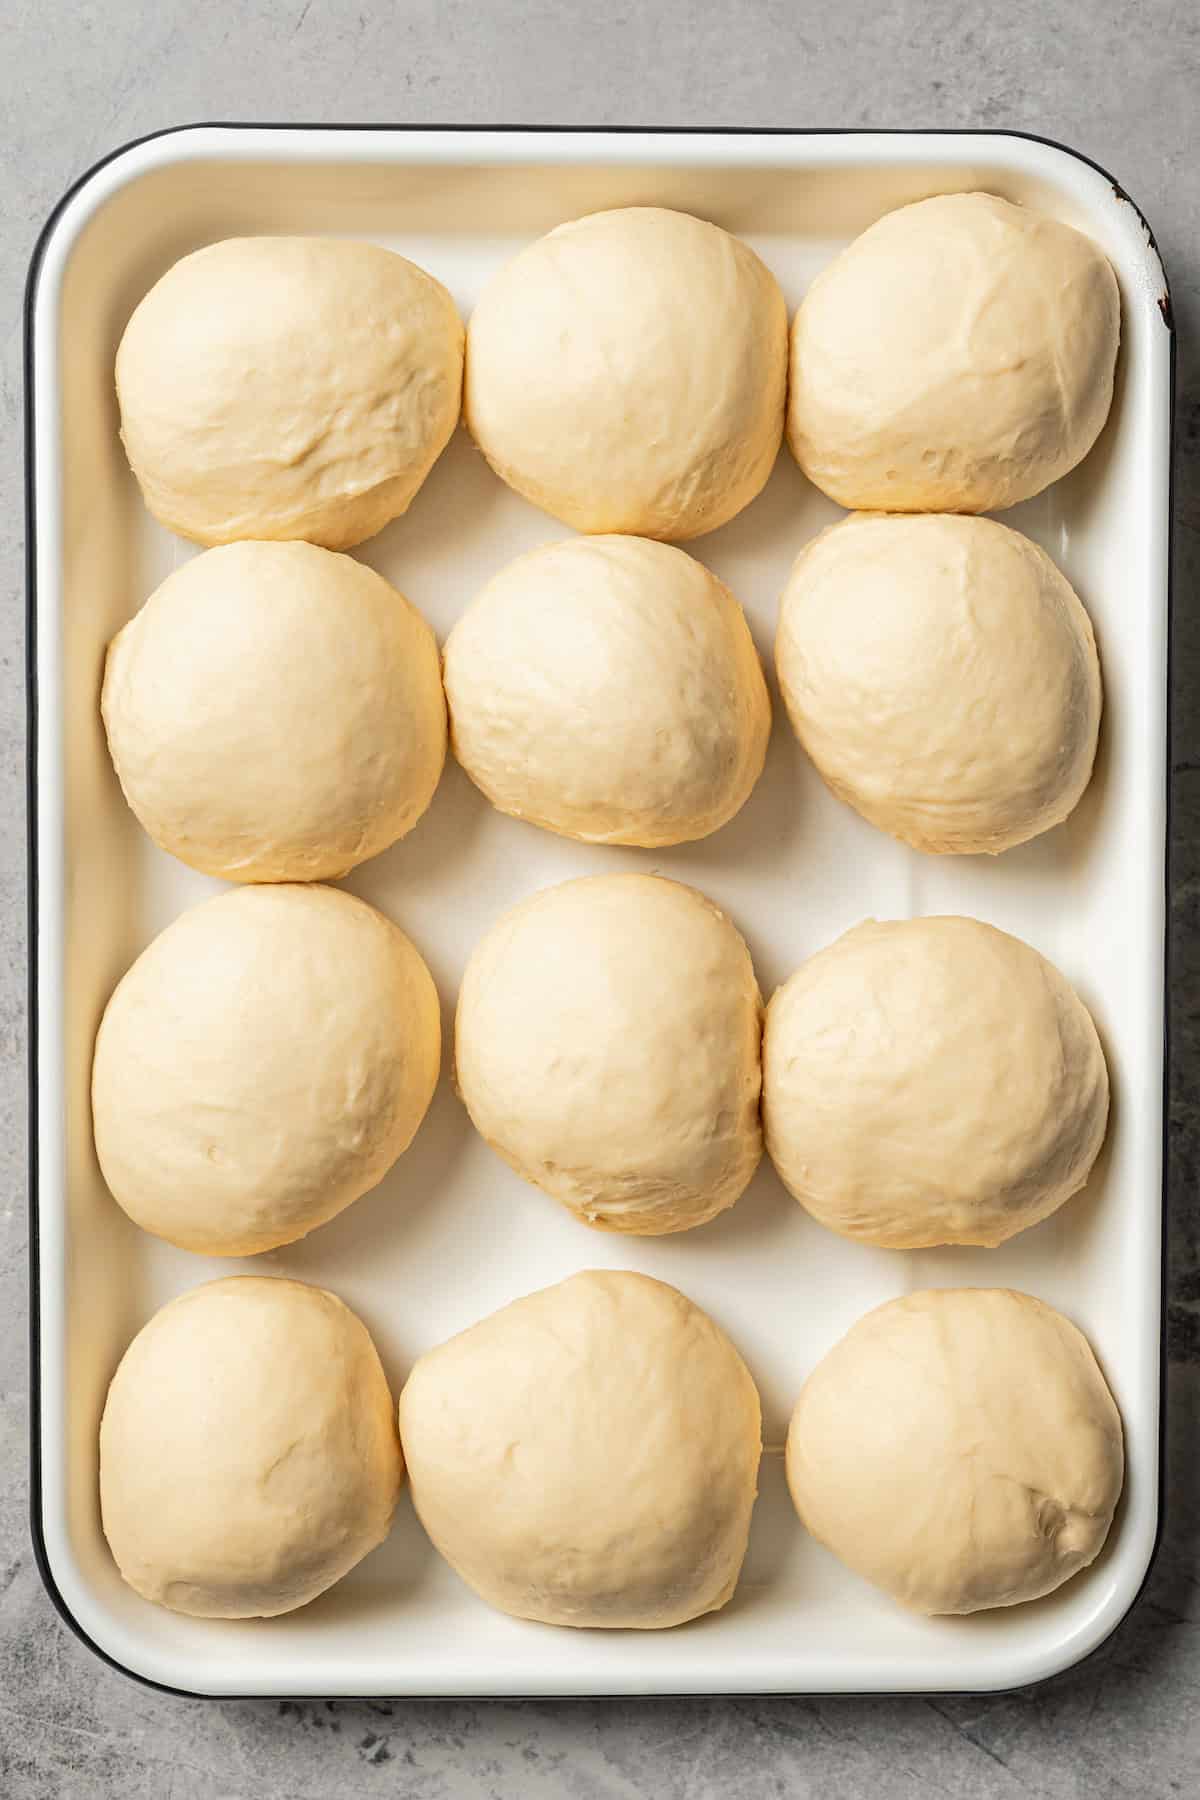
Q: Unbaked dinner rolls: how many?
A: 12